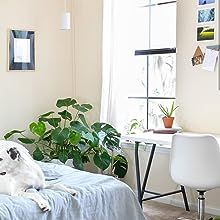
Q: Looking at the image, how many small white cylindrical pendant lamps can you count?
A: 1